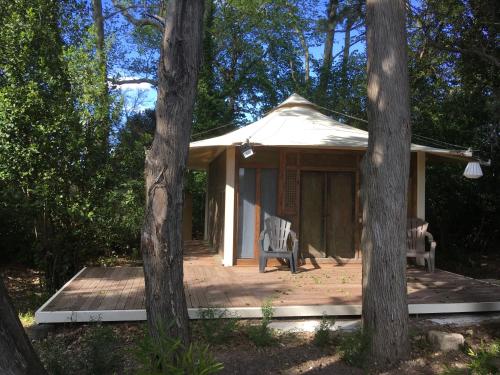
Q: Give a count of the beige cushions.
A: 0